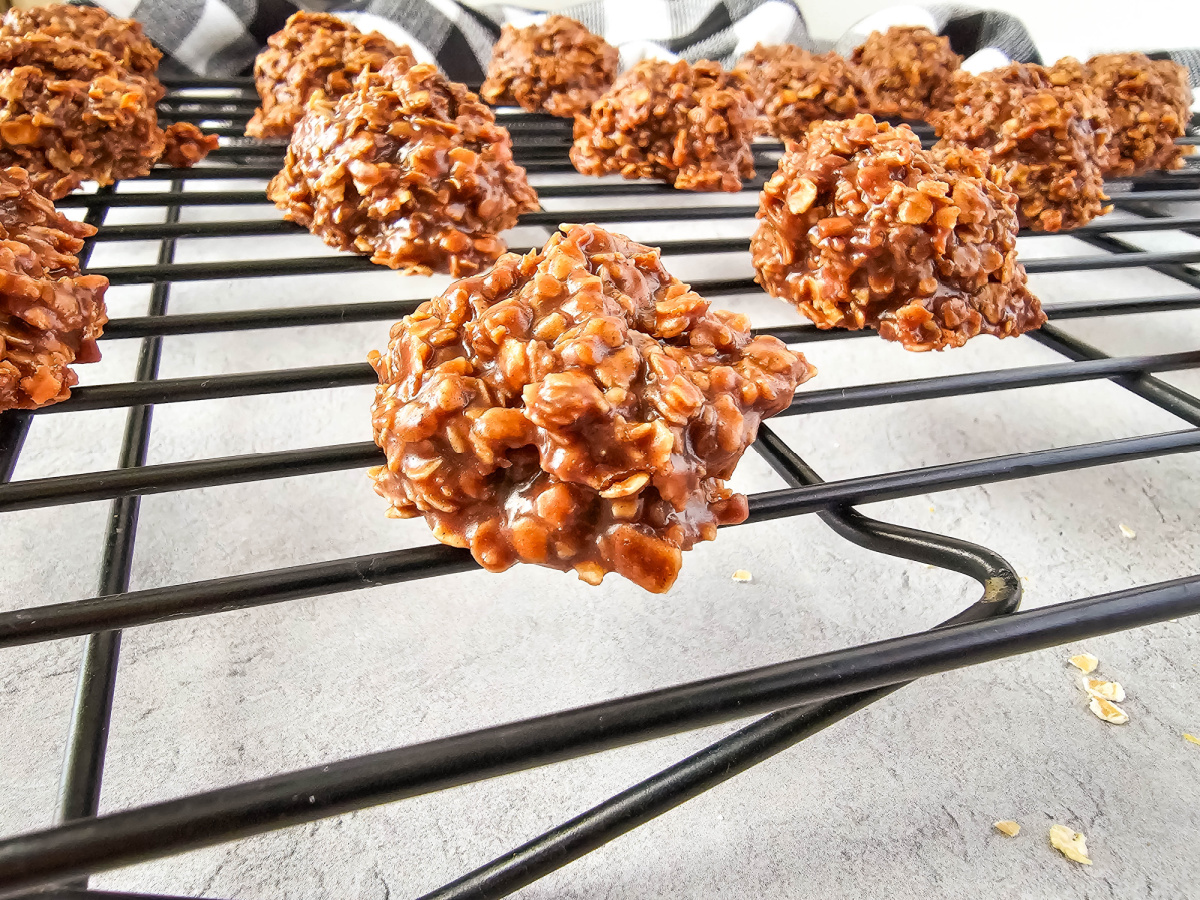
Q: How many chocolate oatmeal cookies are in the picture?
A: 13